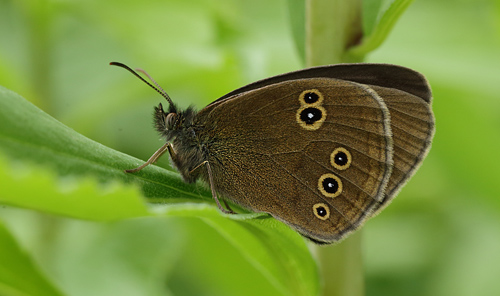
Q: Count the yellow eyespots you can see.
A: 5